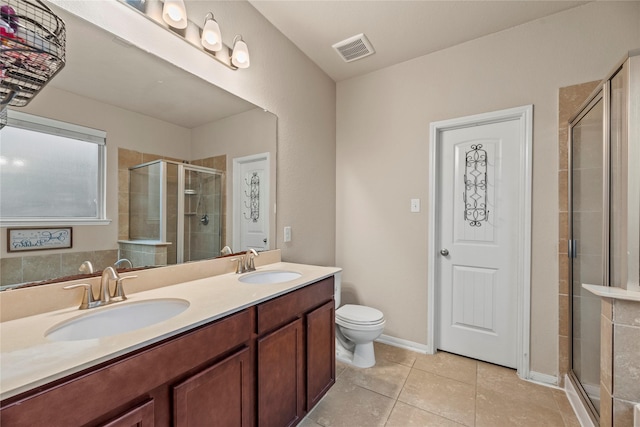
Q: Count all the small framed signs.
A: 1